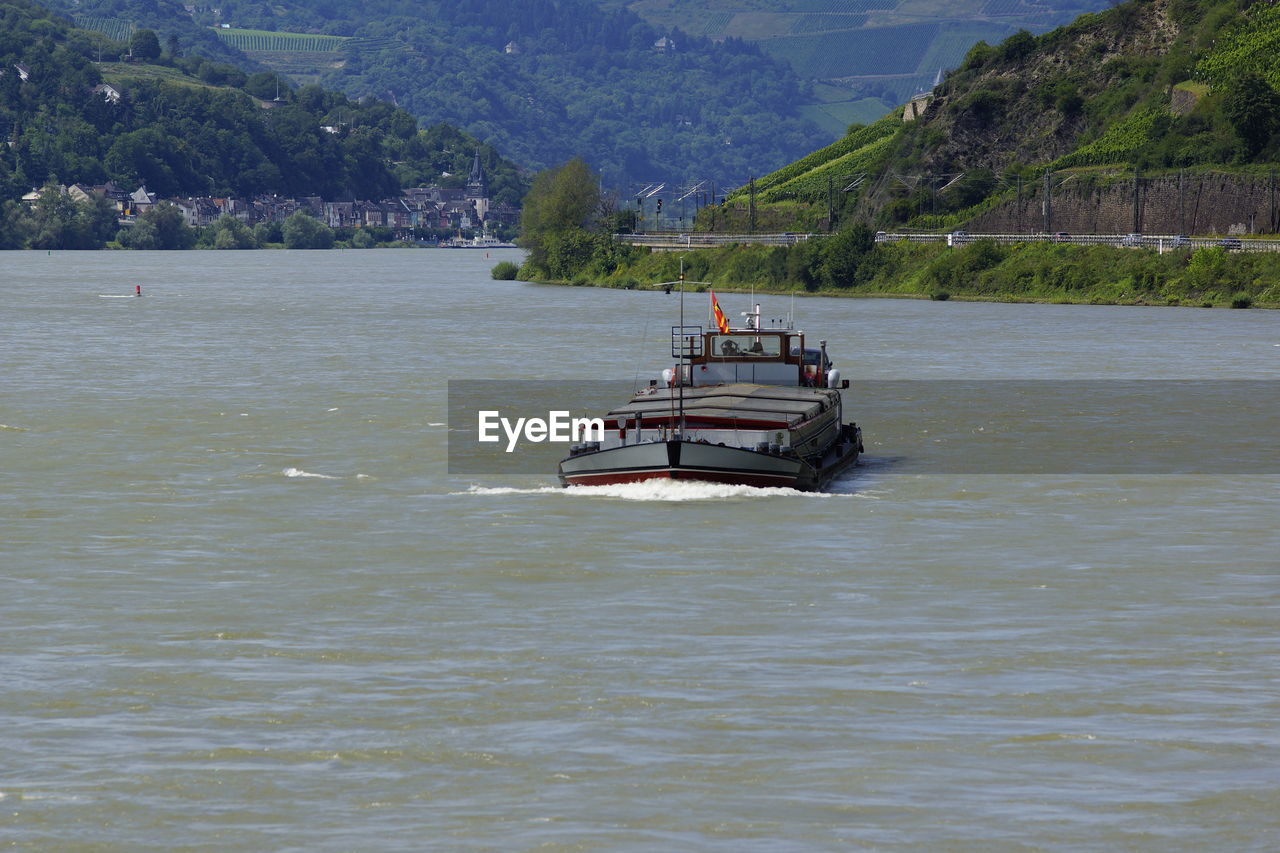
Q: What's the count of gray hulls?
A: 1